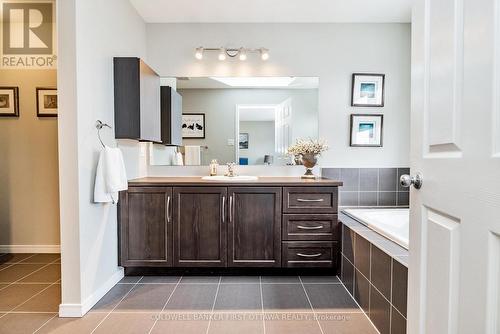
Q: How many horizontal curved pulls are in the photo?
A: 3